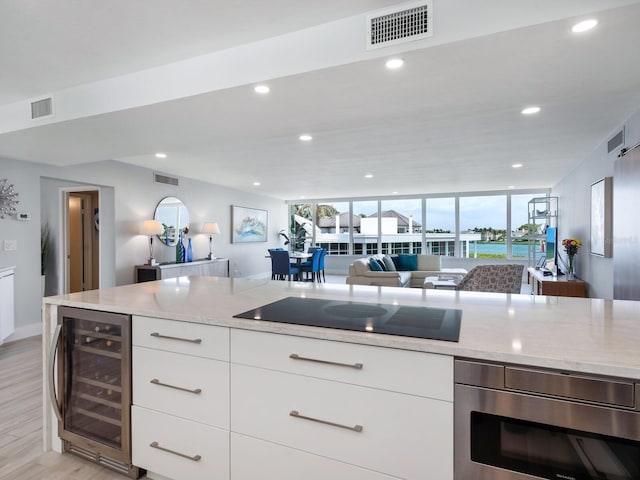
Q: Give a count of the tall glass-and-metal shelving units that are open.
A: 1